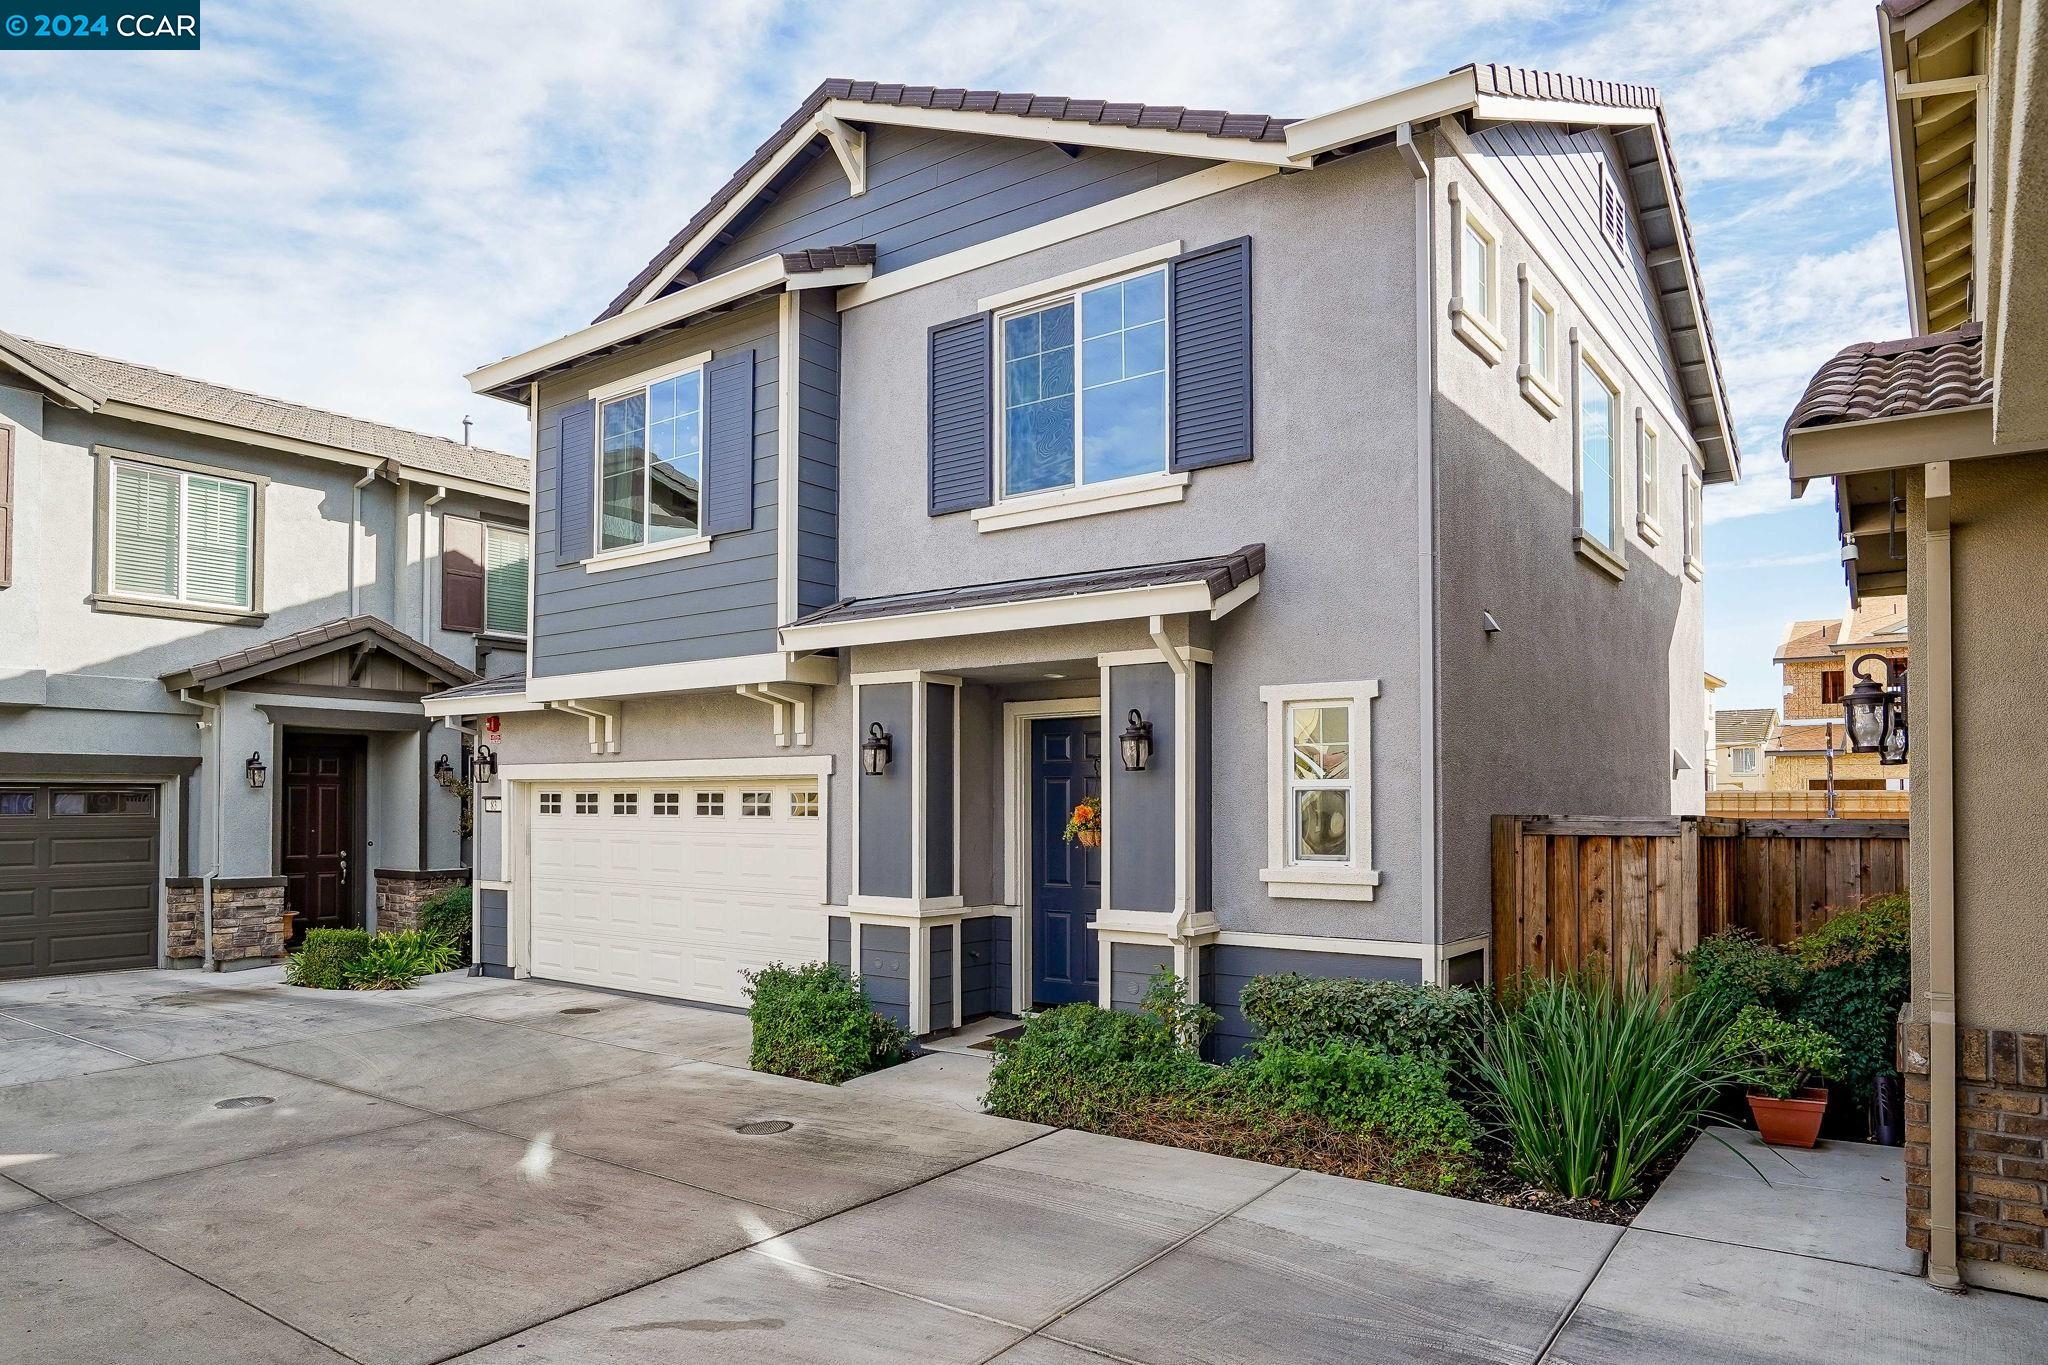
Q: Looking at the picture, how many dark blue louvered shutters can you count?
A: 4